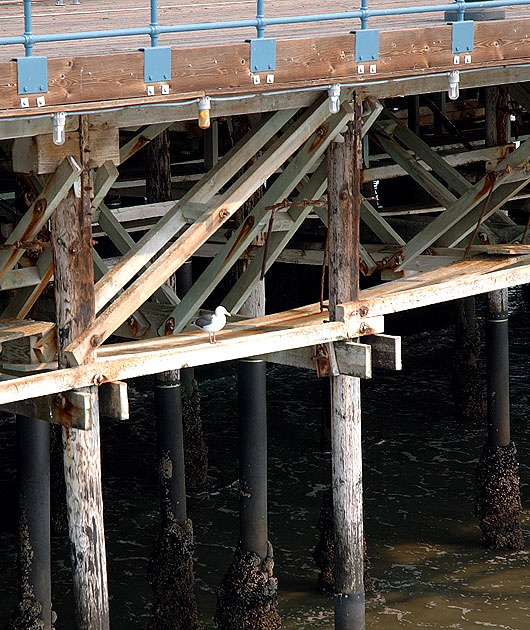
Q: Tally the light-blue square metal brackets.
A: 5